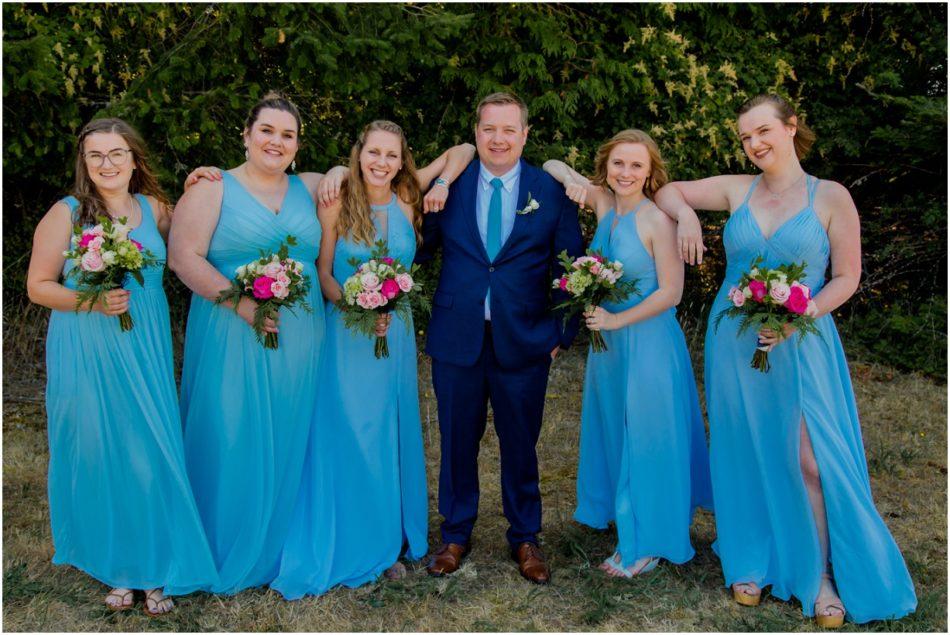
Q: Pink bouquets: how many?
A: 5